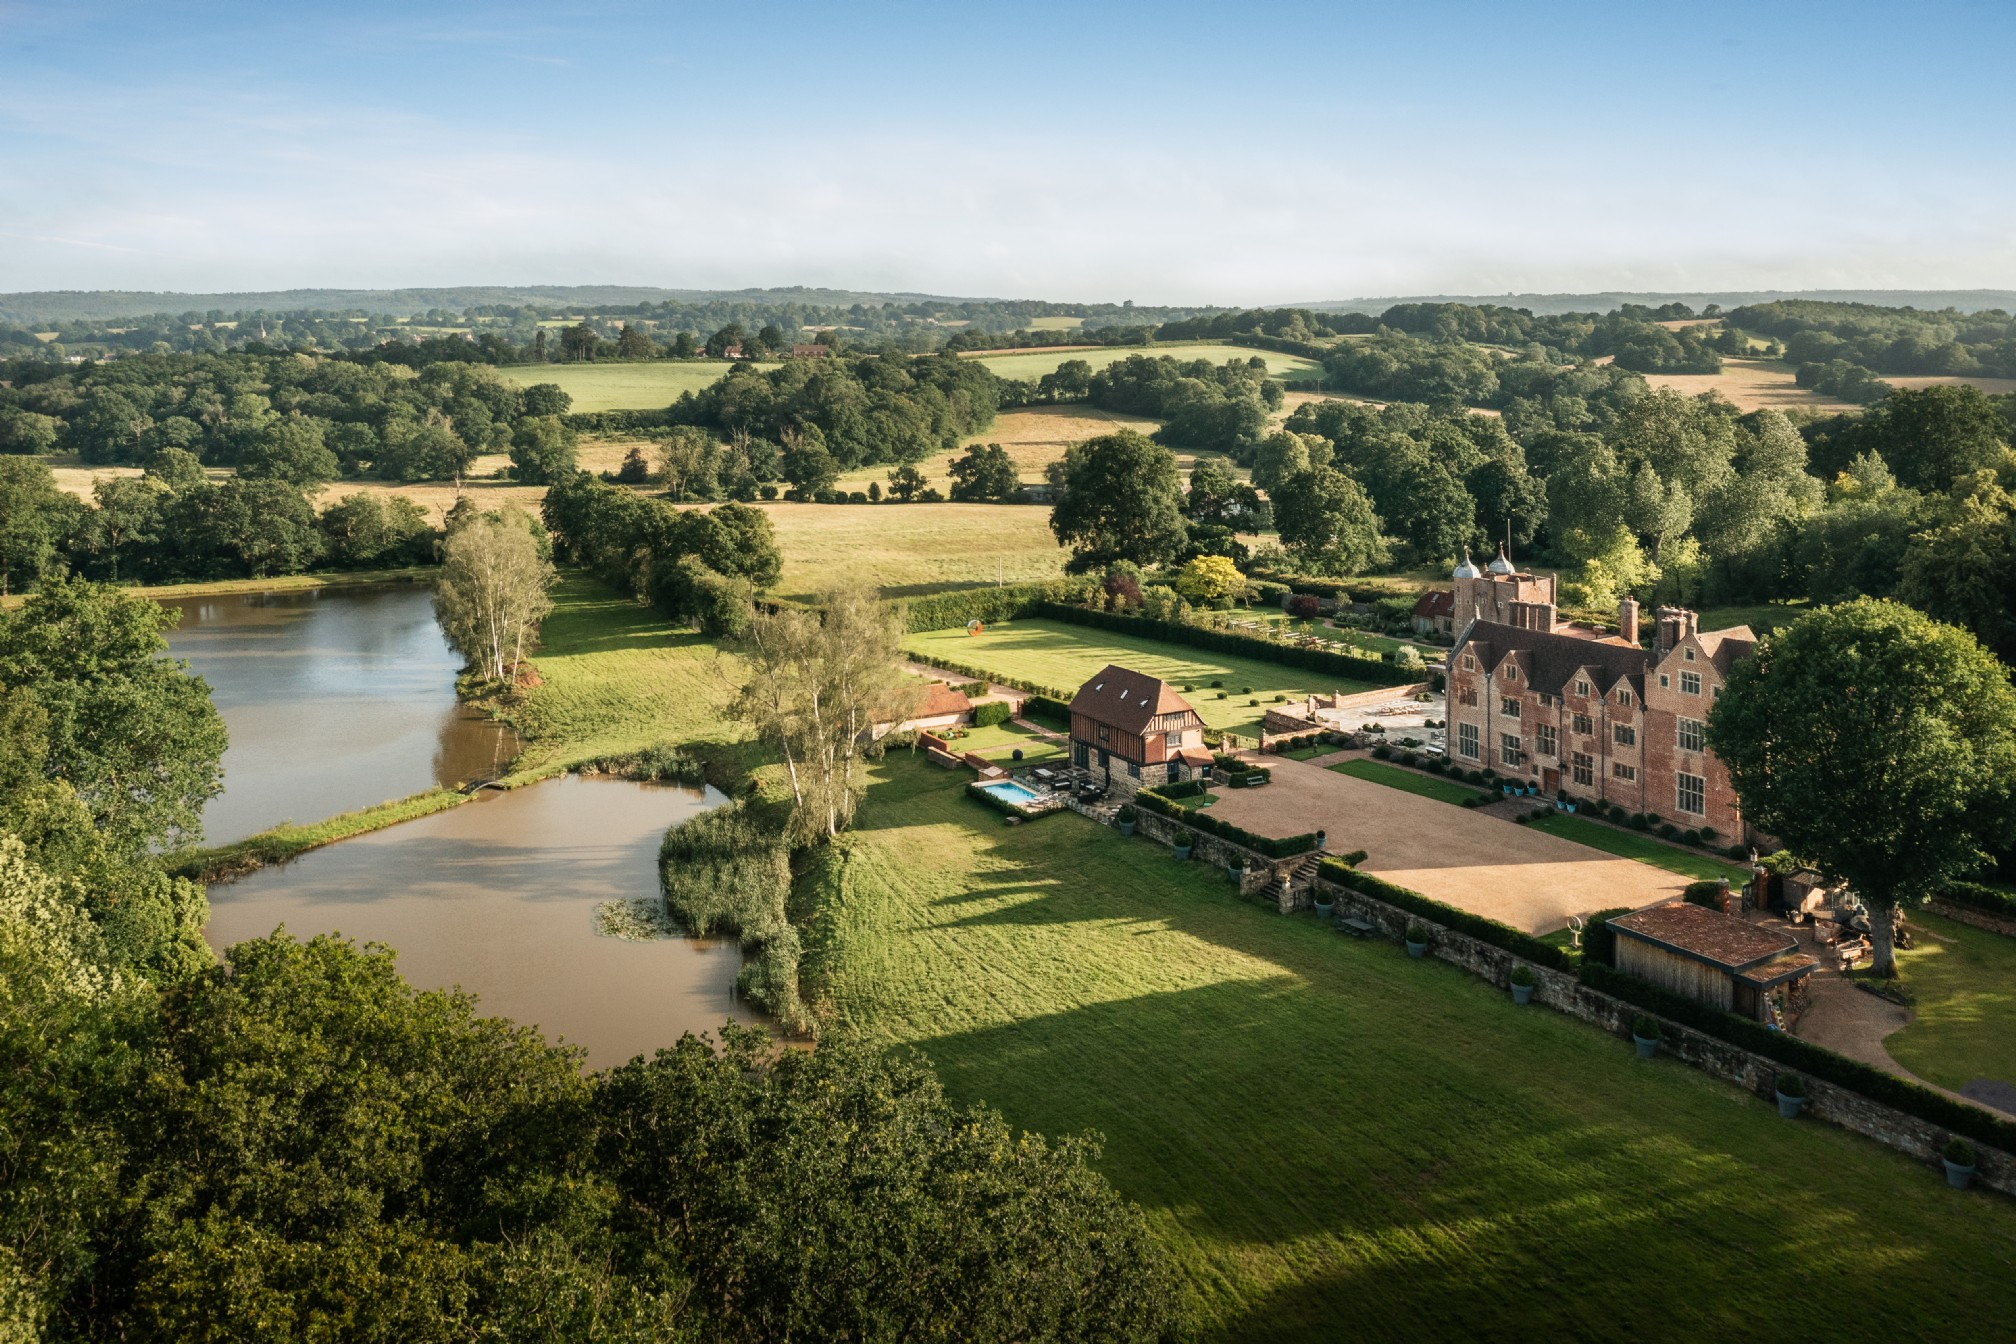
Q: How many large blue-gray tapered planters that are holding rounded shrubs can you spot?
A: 9